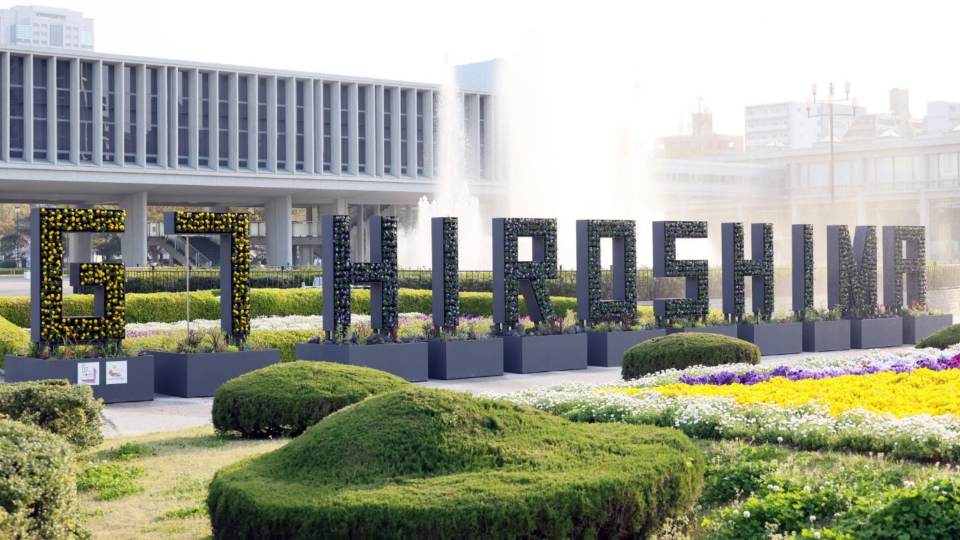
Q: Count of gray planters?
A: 11